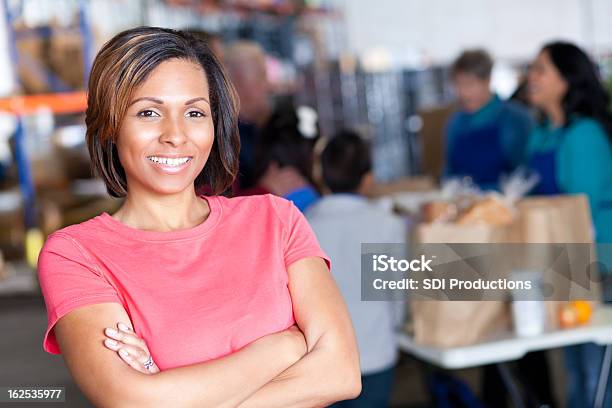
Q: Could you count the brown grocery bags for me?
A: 2